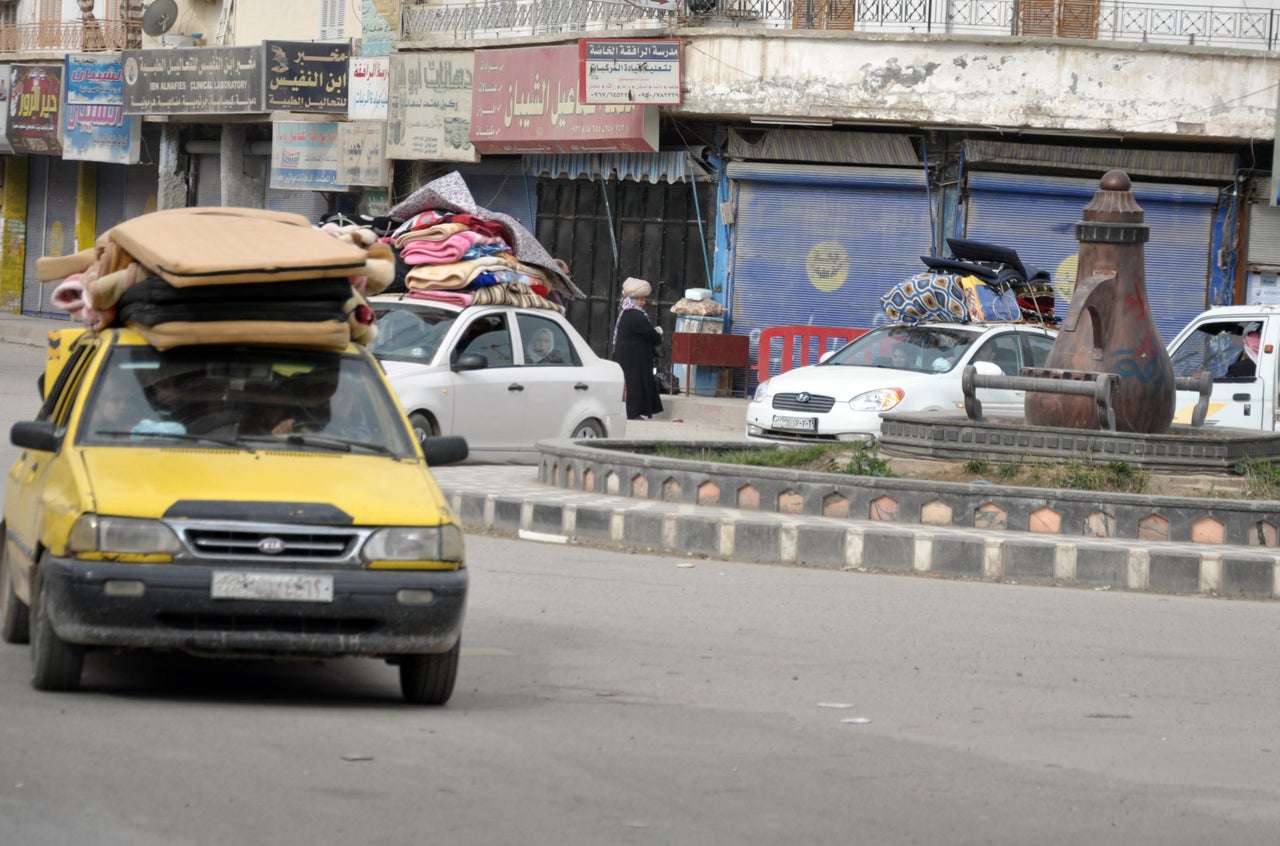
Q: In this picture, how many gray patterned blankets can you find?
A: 1